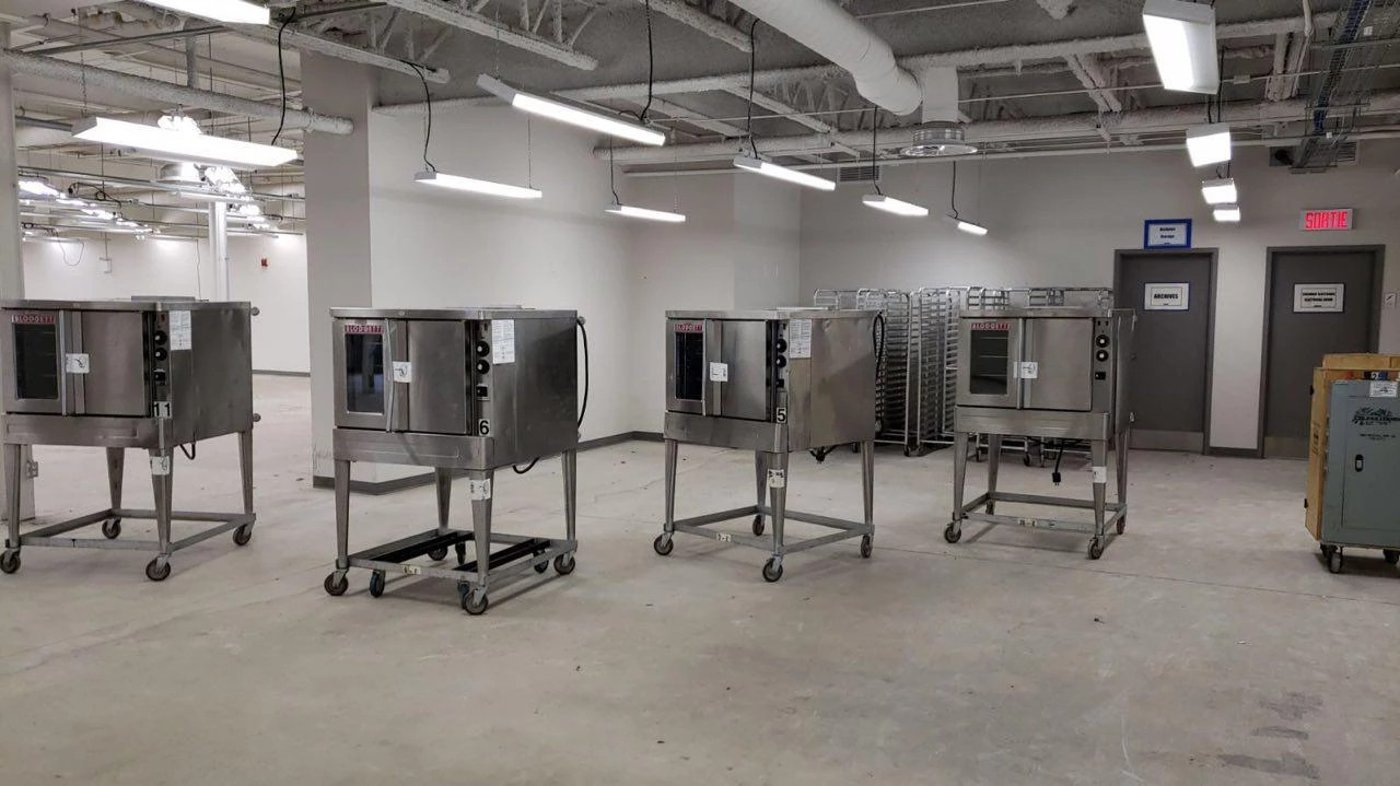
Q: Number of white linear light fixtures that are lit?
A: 12